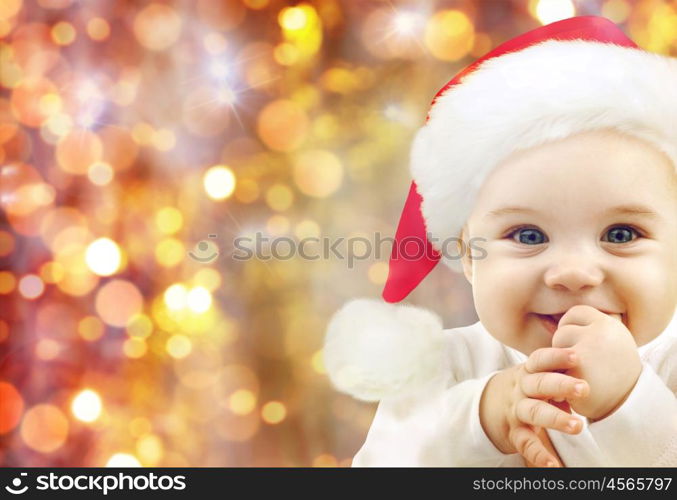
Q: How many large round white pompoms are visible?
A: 1